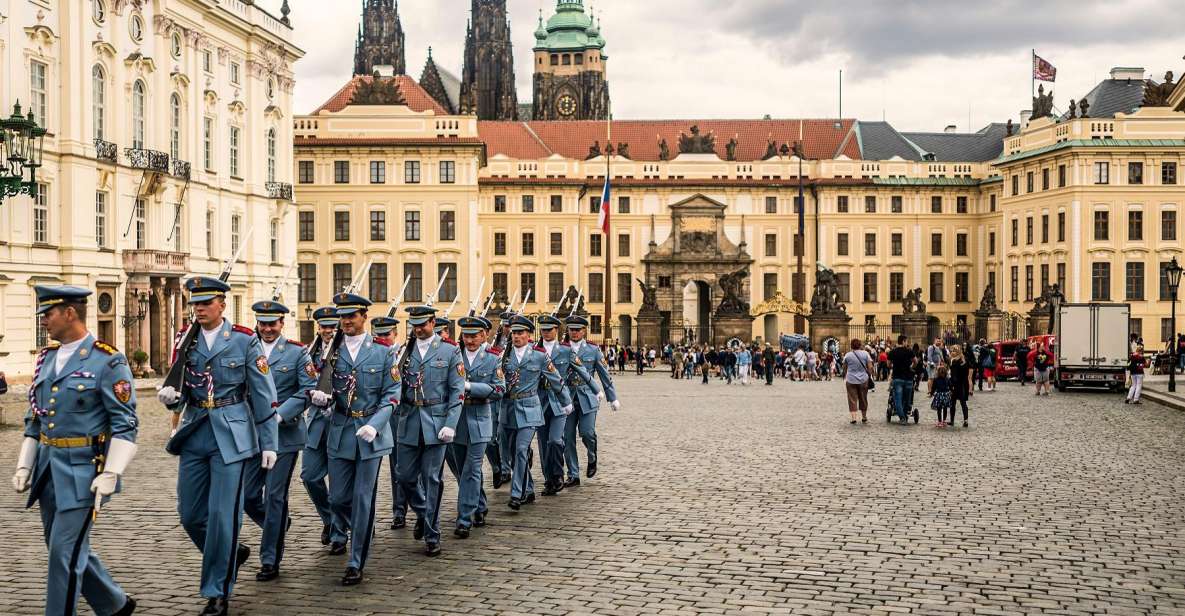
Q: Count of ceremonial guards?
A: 14